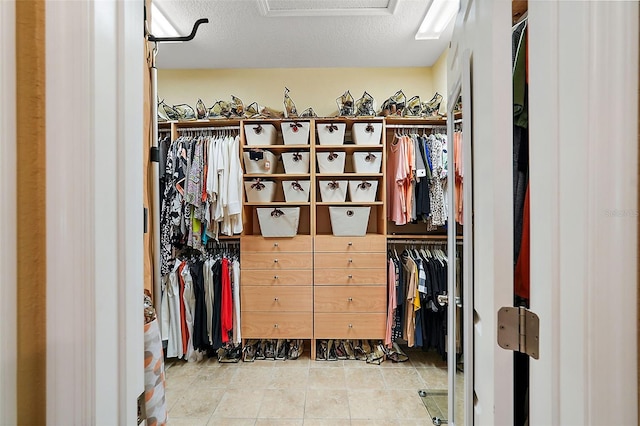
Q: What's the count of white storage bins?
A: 14